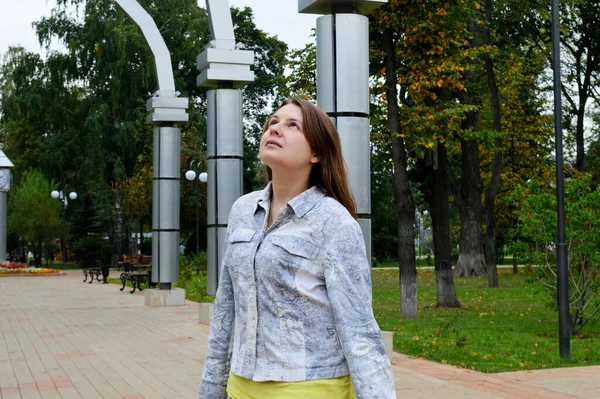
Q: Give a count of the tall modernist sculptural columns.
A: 3